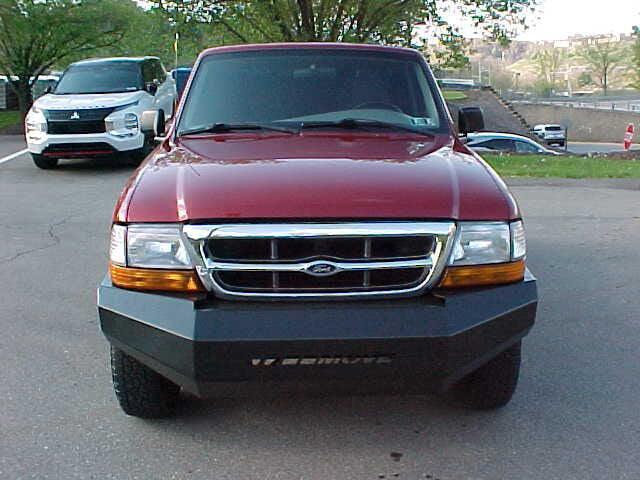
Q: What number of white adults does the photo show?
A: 0